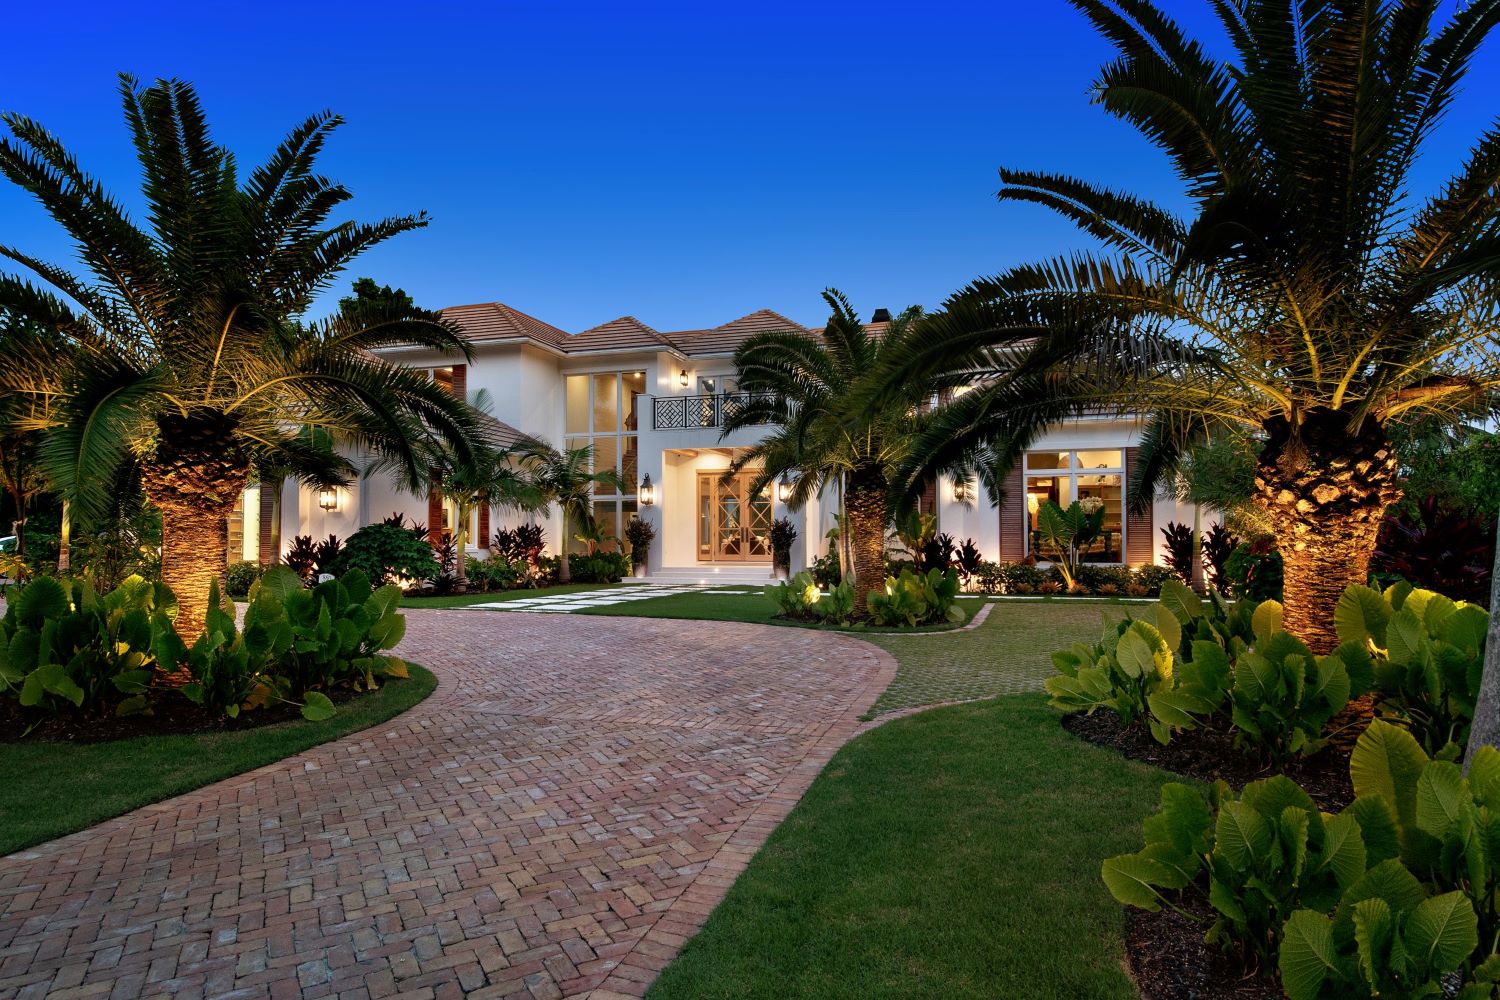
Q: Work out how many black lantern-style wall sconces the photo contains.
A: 5